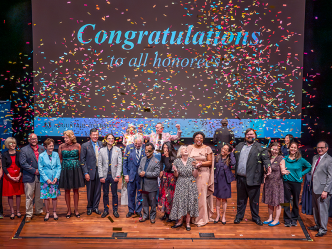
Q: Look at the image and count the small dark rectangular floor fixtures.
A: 2